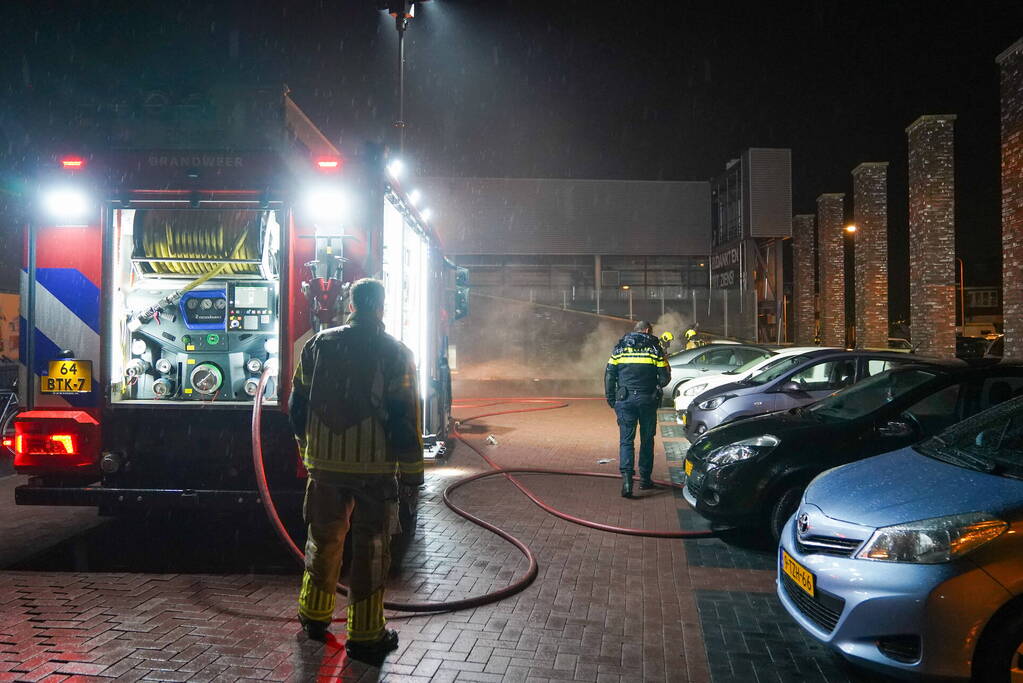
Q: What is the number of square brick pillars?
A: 5